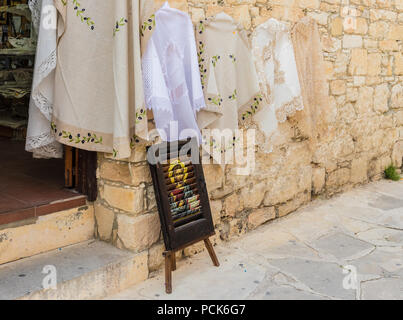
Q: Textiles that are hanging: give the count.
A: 6